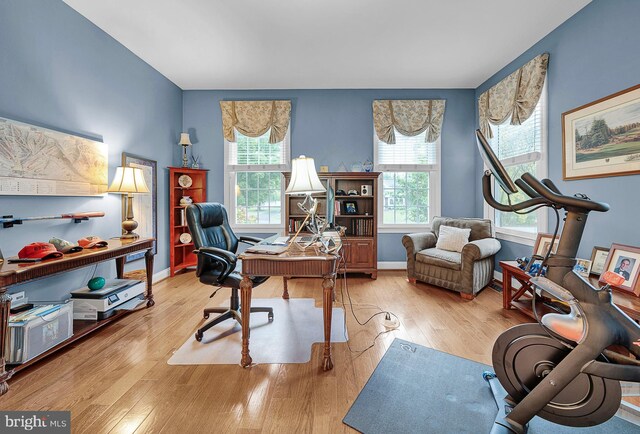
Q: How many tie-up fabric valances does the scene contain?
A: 3